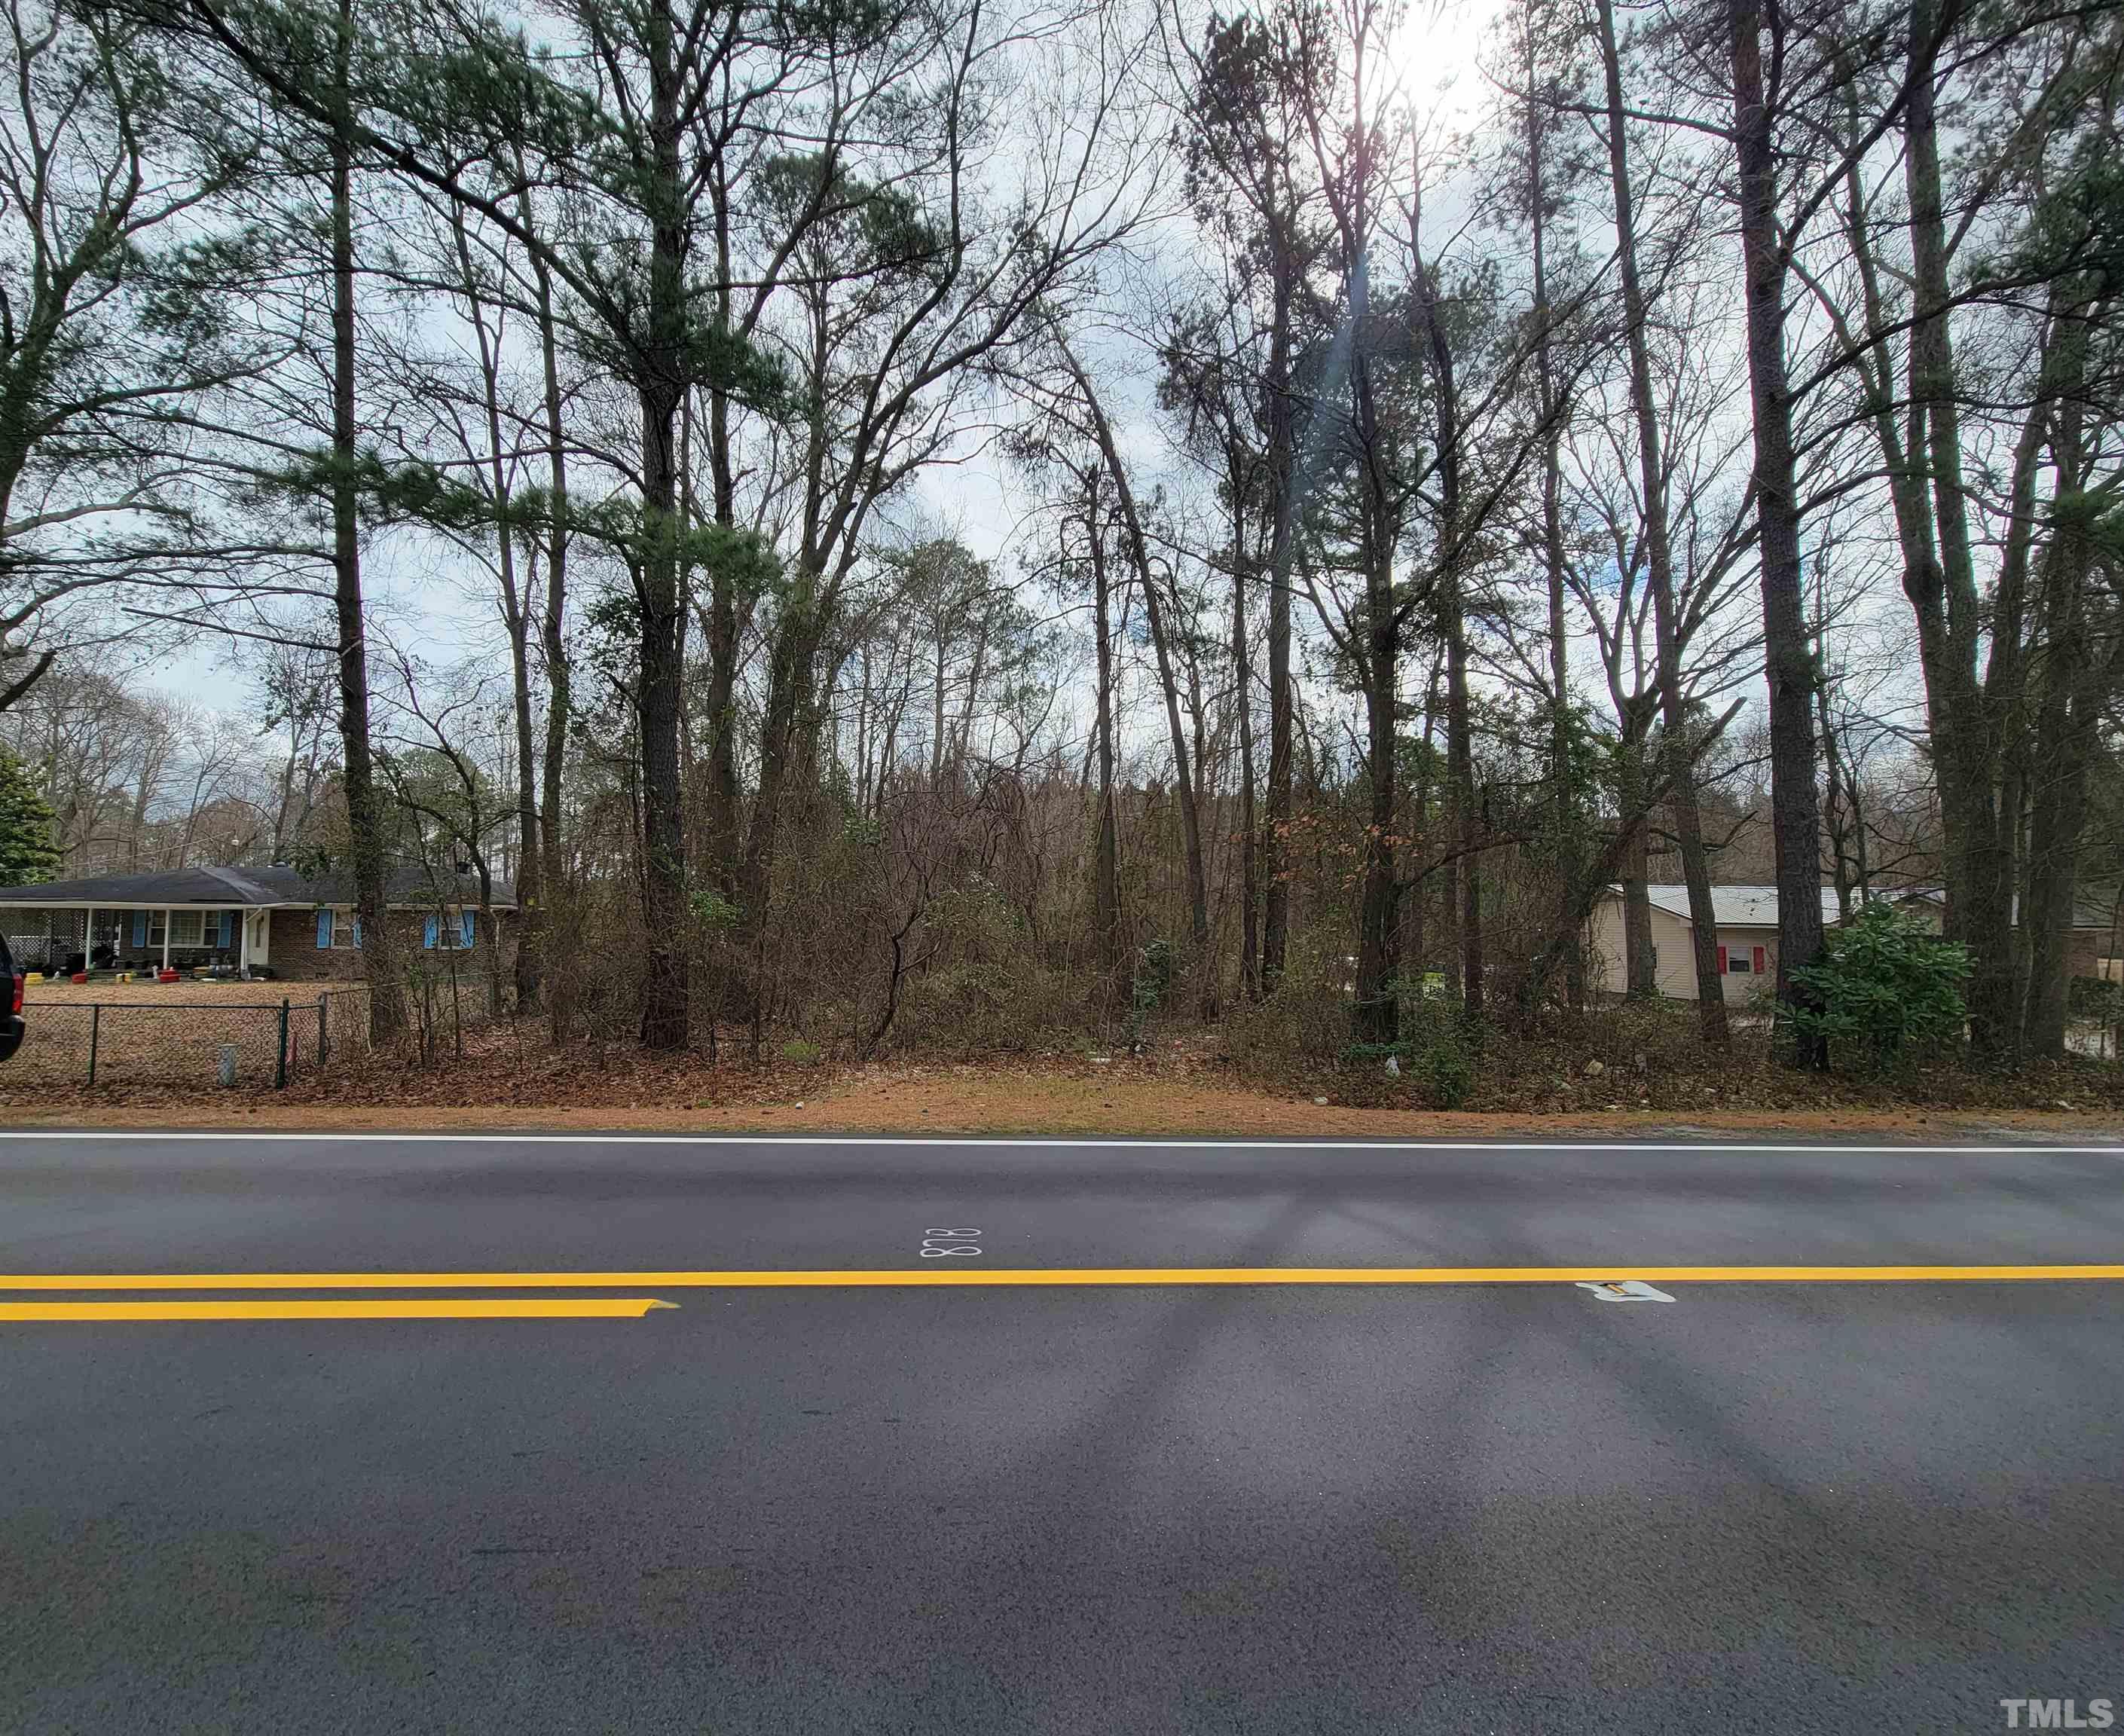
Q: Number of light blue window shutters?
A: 6